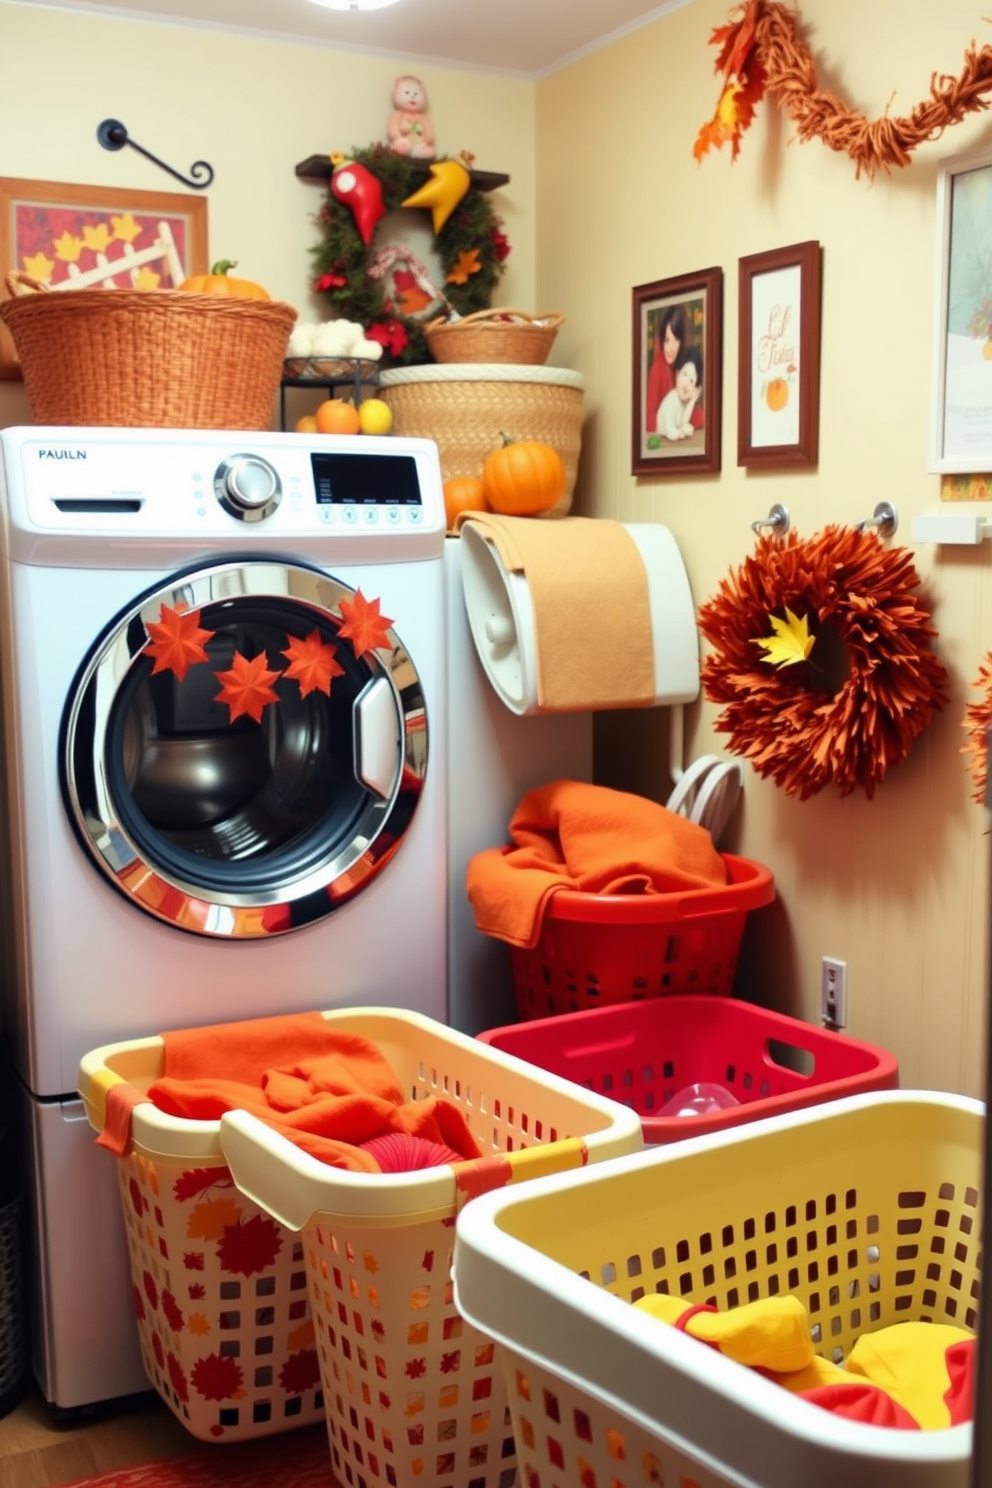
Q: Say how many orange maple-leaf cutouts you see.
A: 4